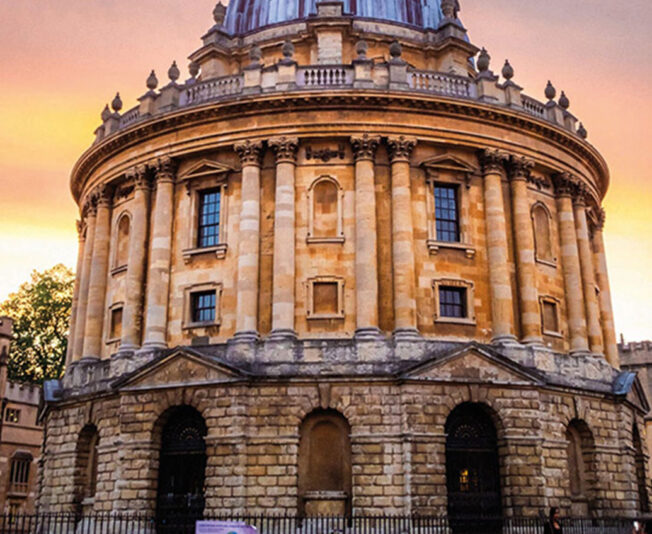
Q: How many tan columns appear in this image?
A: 14